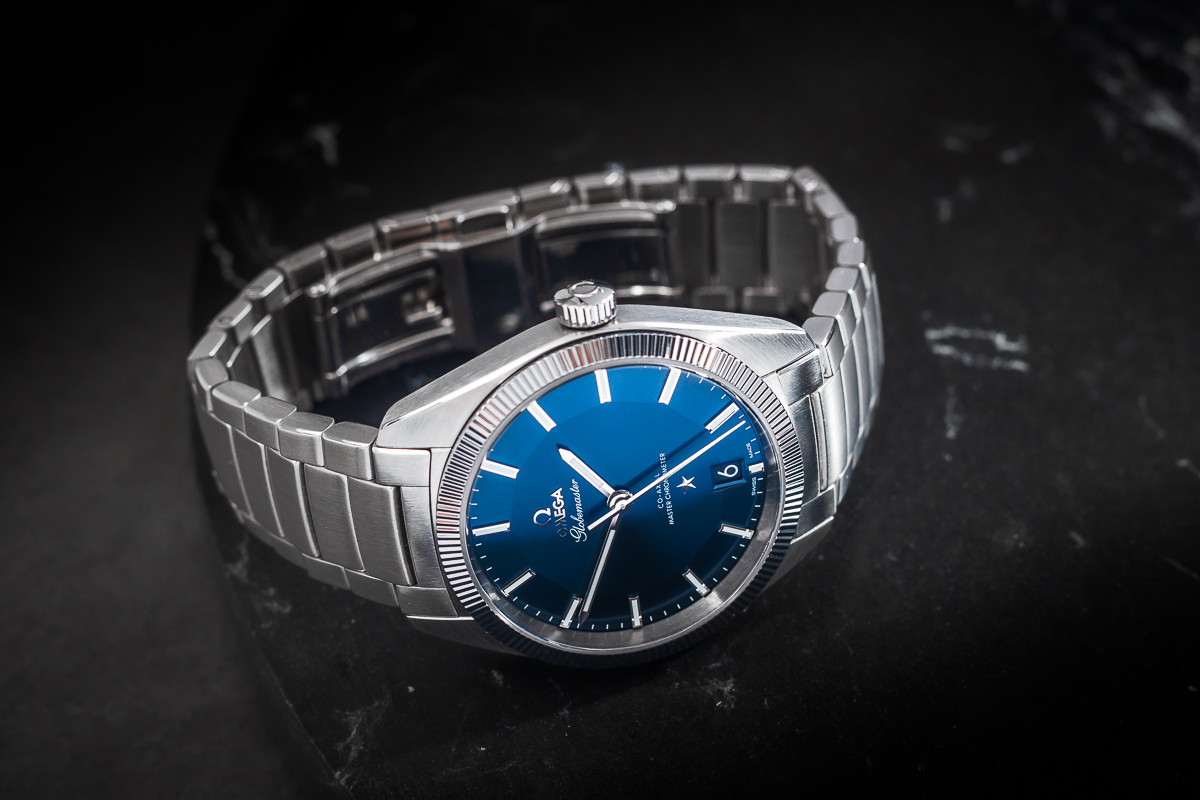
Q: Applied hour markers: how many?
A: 12